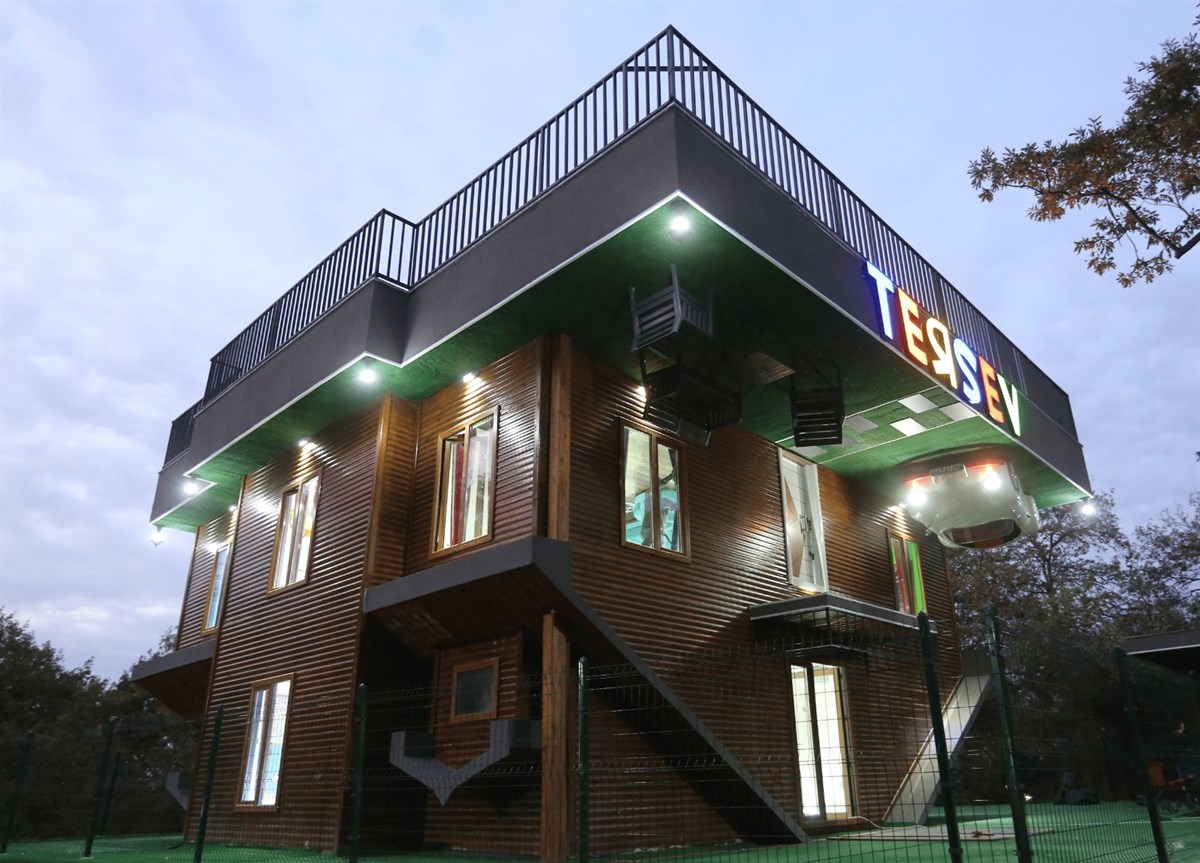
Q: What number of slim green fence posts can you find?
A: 9